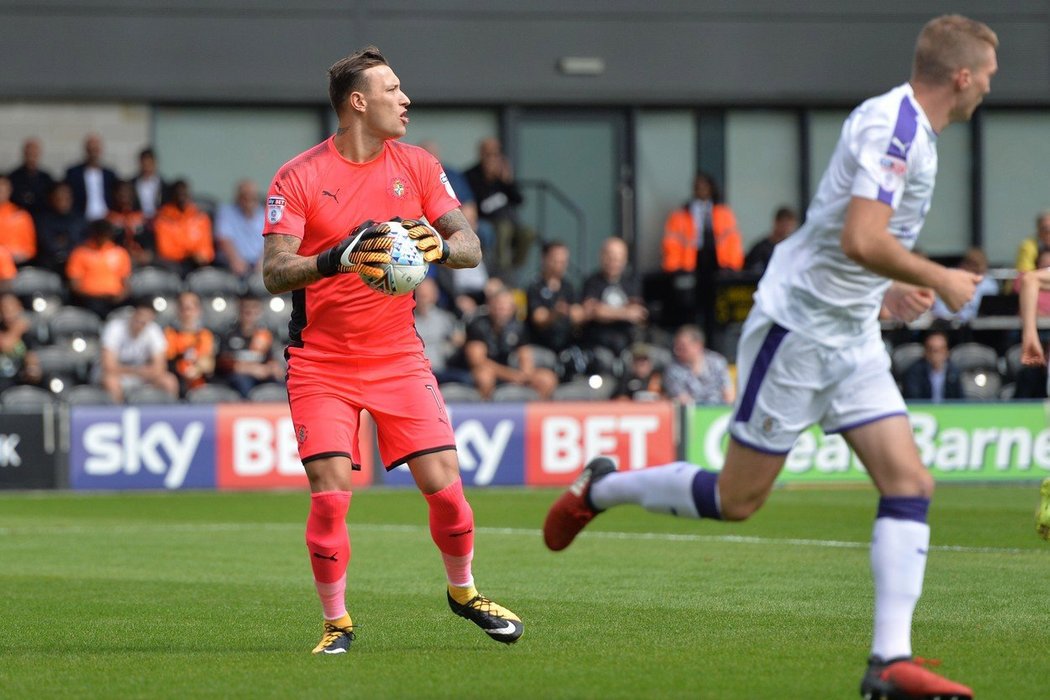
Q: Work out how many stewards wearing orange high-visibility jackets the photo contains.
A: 1